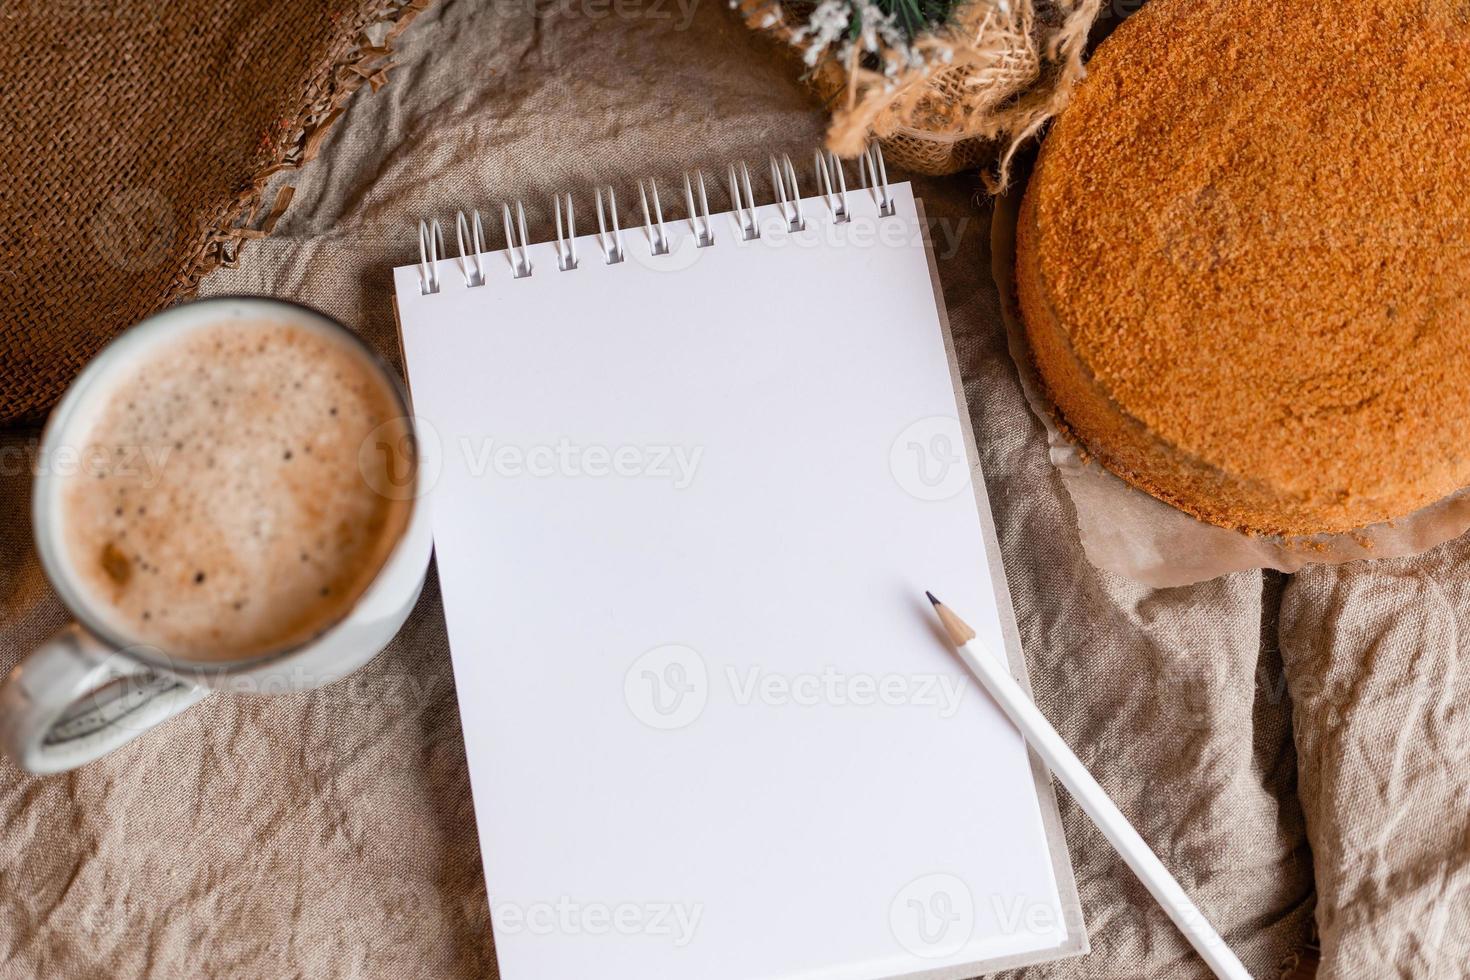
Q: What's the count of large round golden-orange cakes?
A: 1